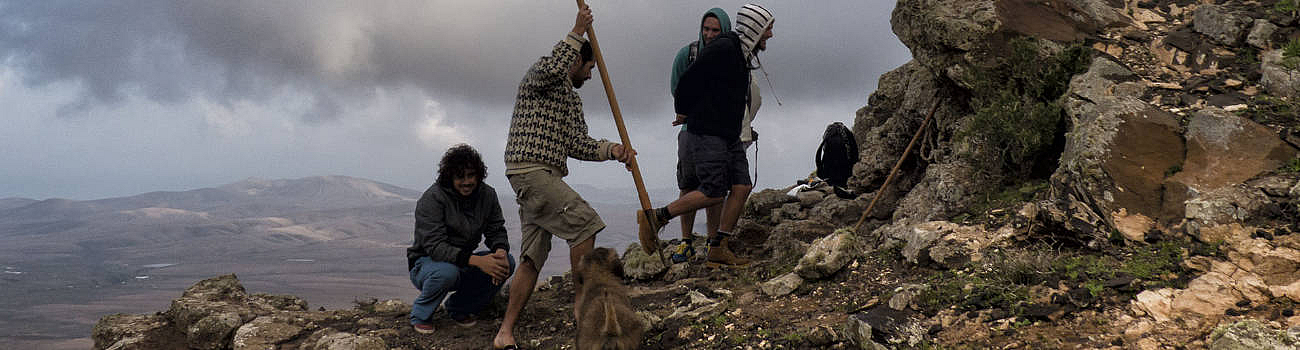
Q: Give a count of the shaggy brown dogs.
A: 1